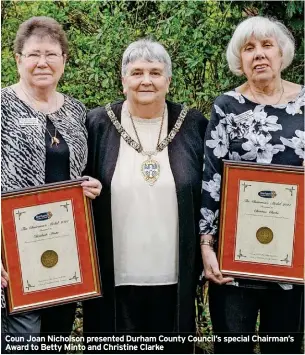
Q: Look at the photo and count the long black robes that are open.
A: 1